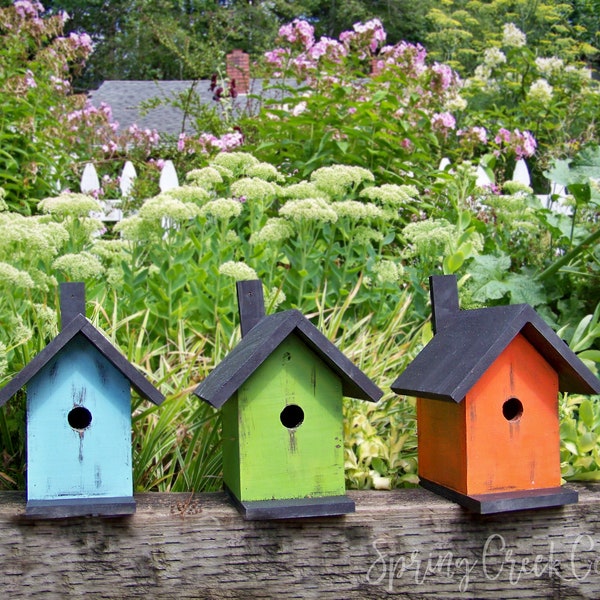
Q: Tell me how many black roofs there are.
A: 3